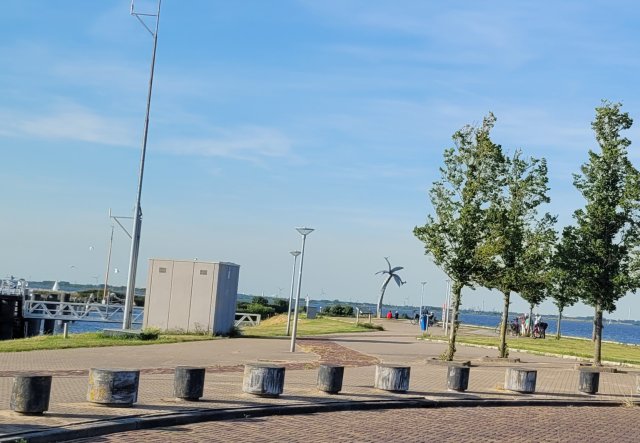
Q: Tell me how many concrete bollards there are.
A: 9